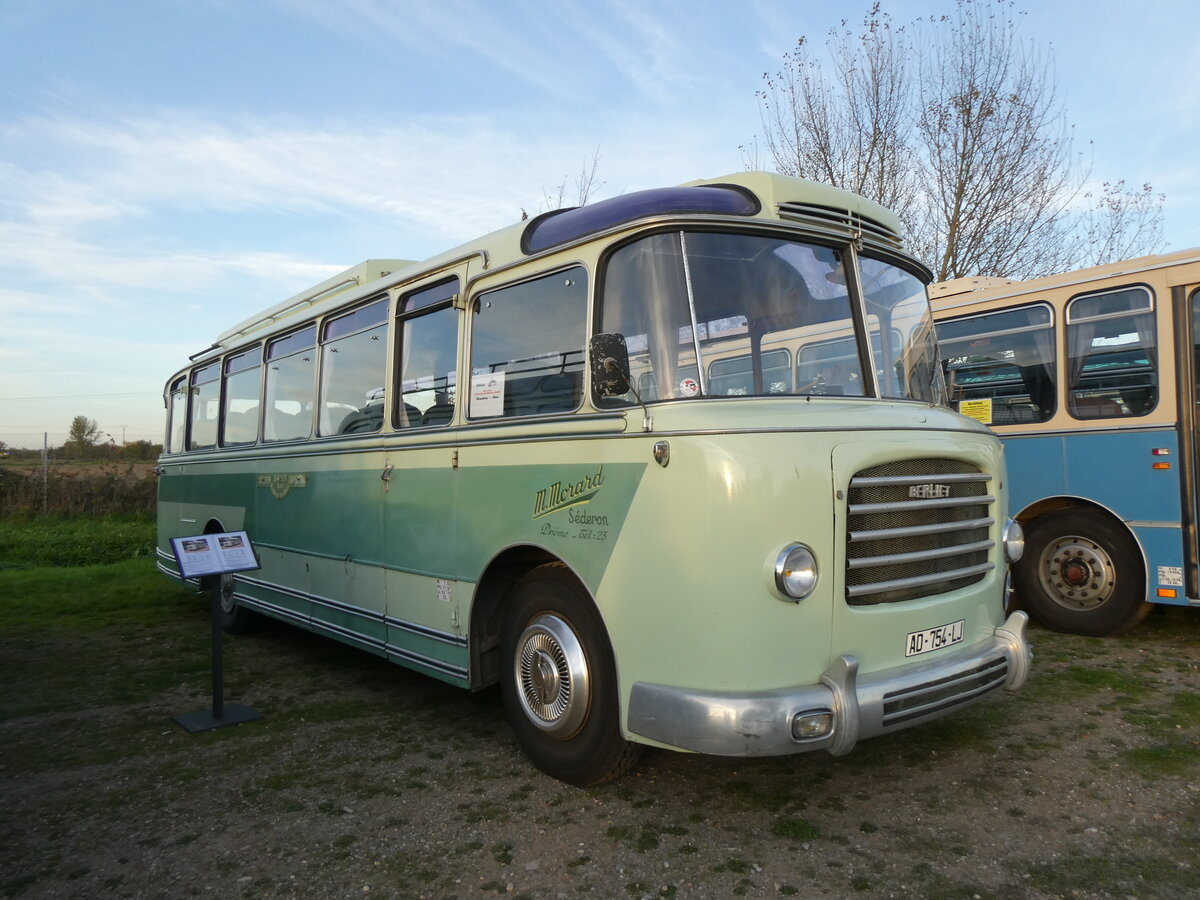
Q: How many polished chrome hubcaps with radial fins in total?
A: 1